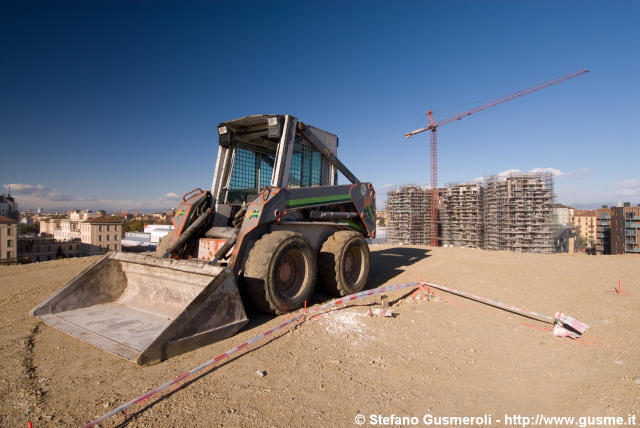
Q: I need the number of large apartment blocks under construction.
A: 3